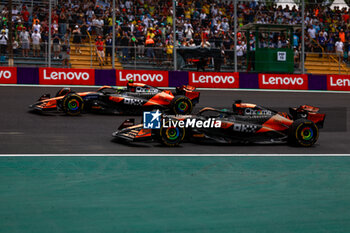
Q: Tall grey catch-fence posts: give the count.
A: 5